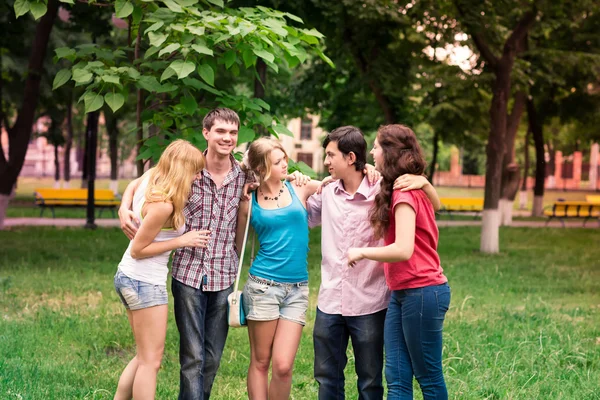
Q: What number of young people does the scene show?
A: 5